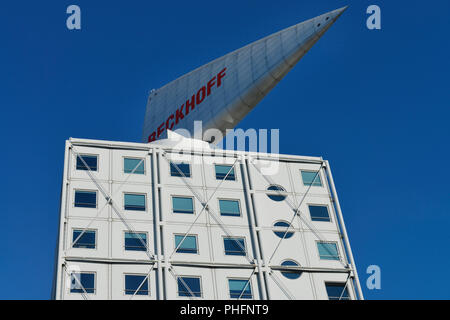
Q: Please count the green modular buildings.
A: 0